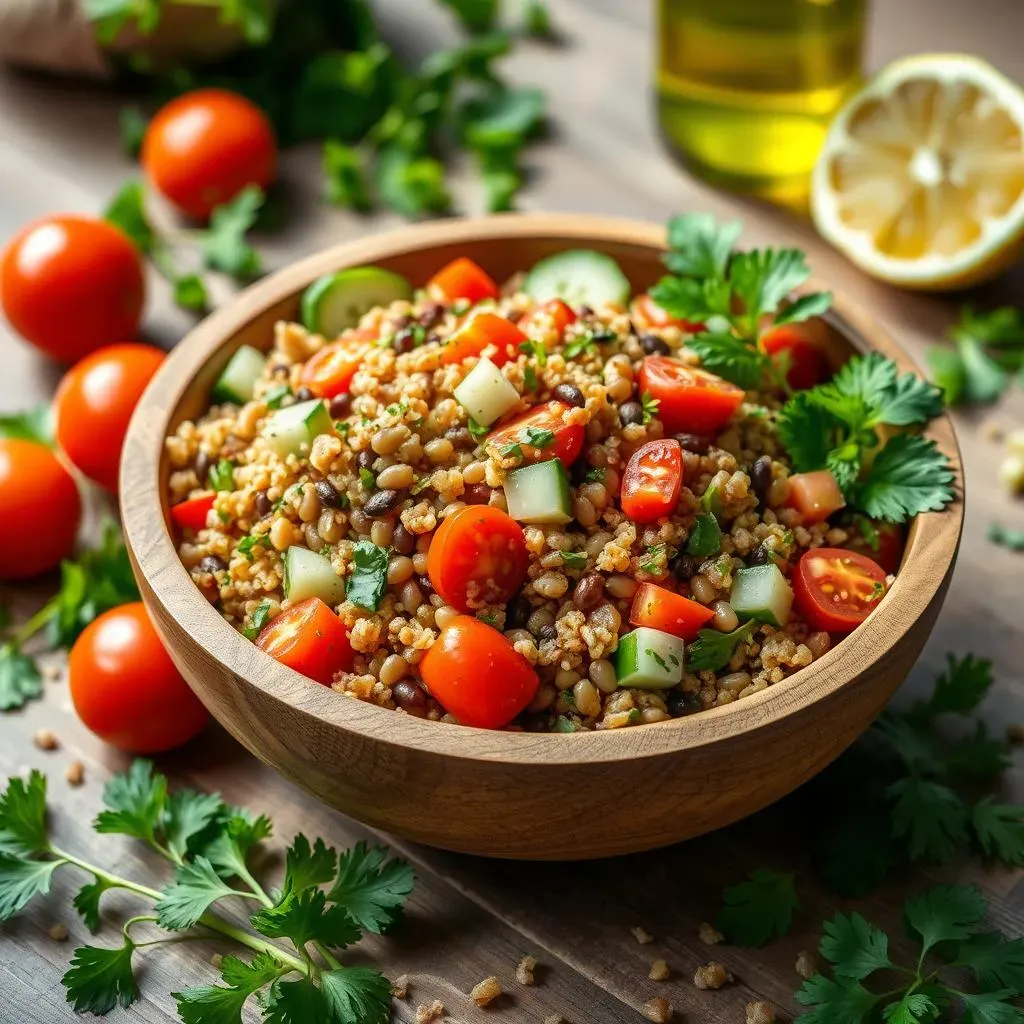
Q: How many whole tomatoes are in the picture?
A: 5